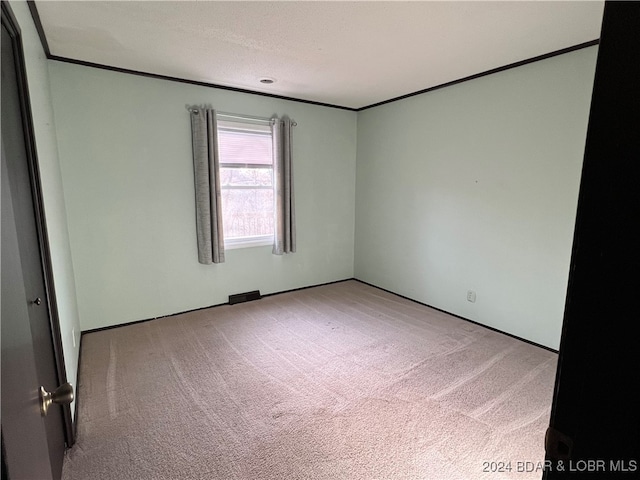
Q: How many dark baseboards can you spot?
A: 3